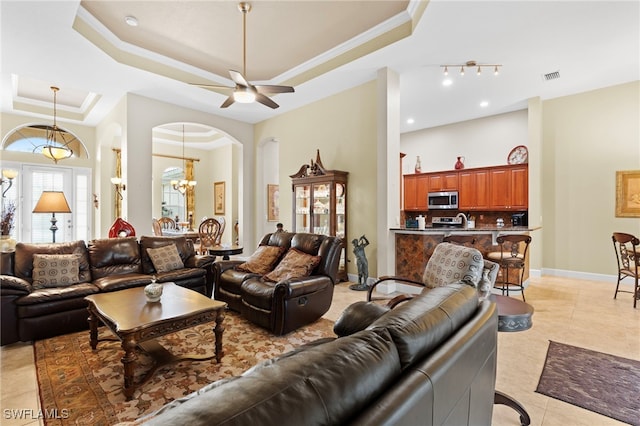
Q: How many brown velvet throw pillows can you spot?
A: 2